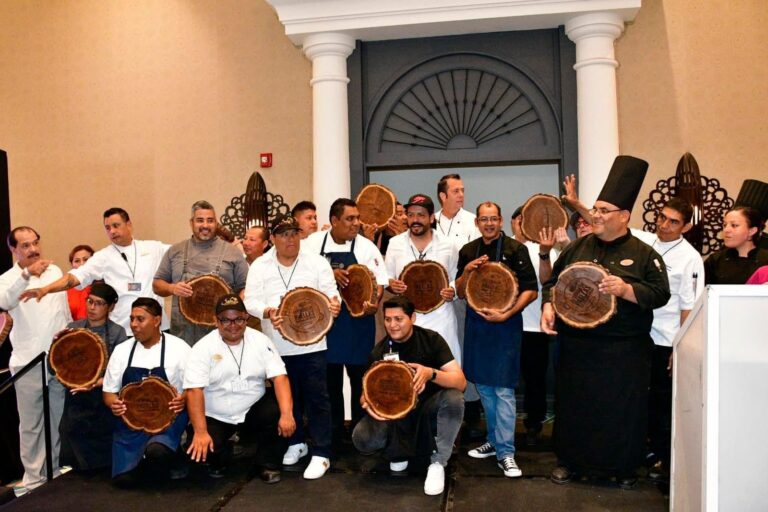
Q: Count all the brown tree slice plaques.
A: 11